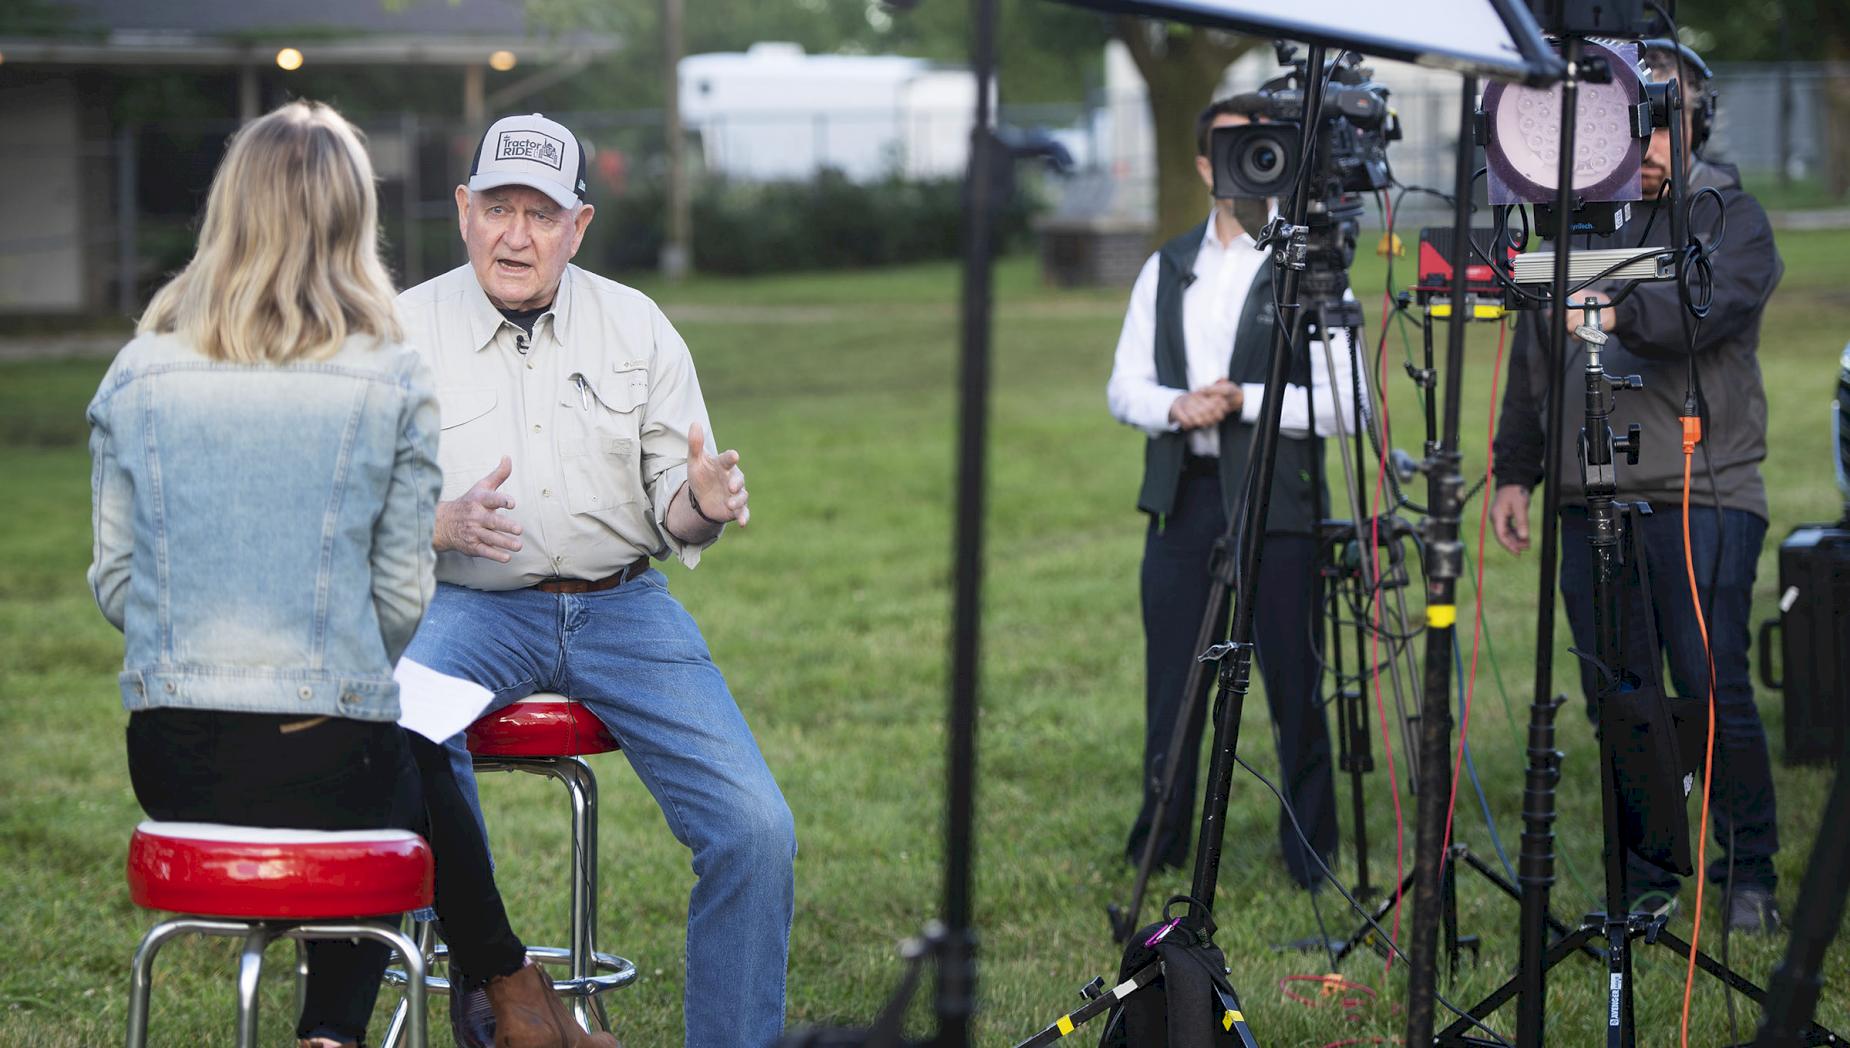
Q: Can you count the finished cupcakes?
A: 0